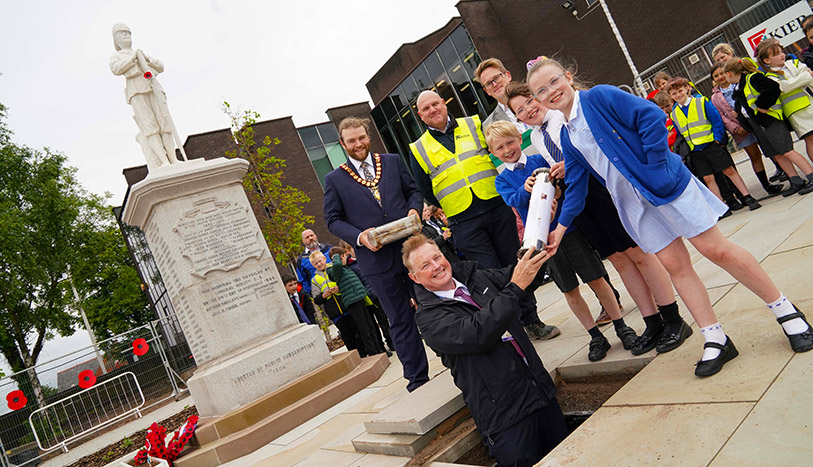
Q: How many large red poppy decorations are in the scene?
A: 3